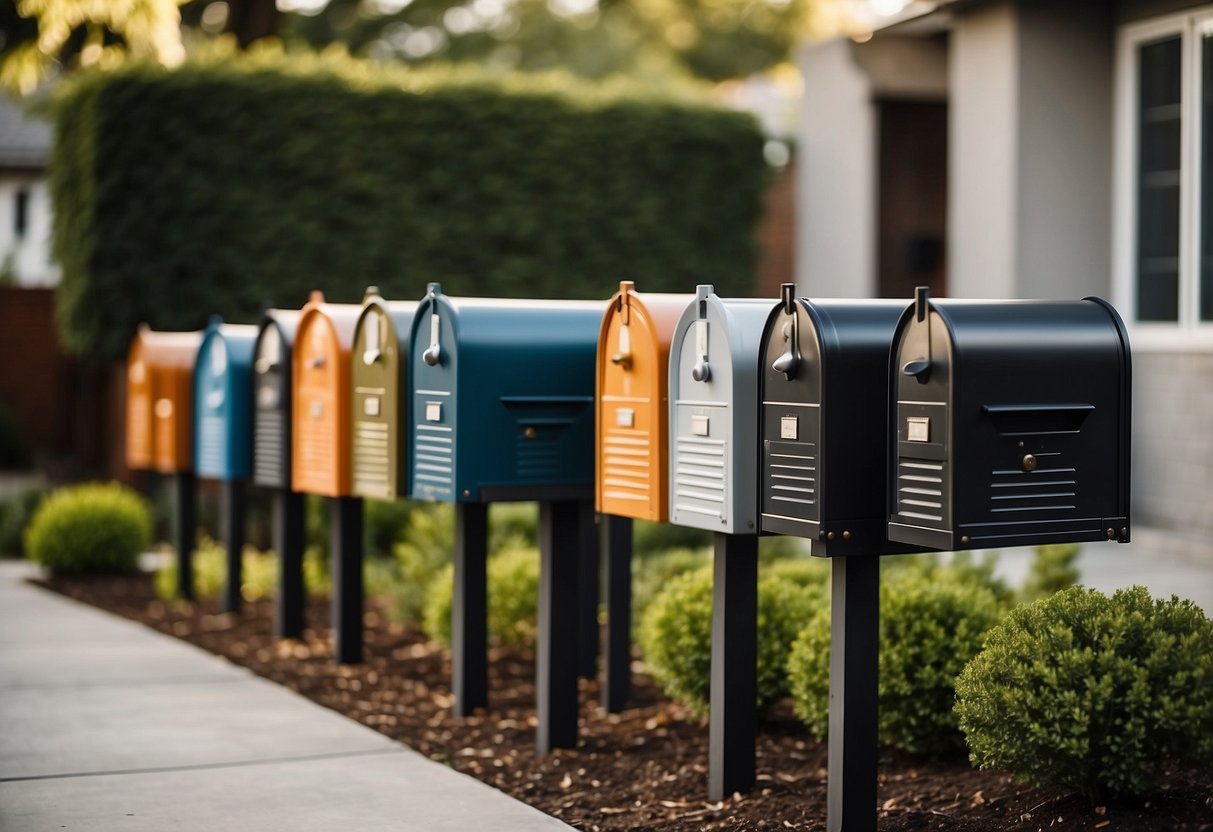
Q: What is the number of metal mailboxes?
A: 10